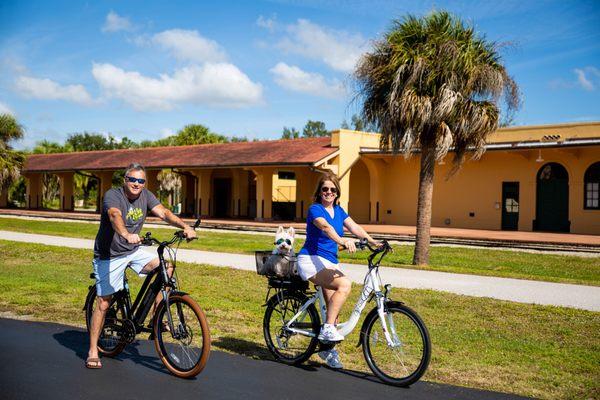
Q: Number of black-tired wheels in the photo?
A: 2